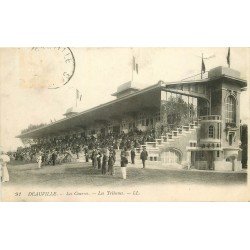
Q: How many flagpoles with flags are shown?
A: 4